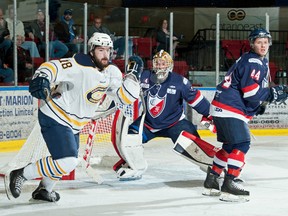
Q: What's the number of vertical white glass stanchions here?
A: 7